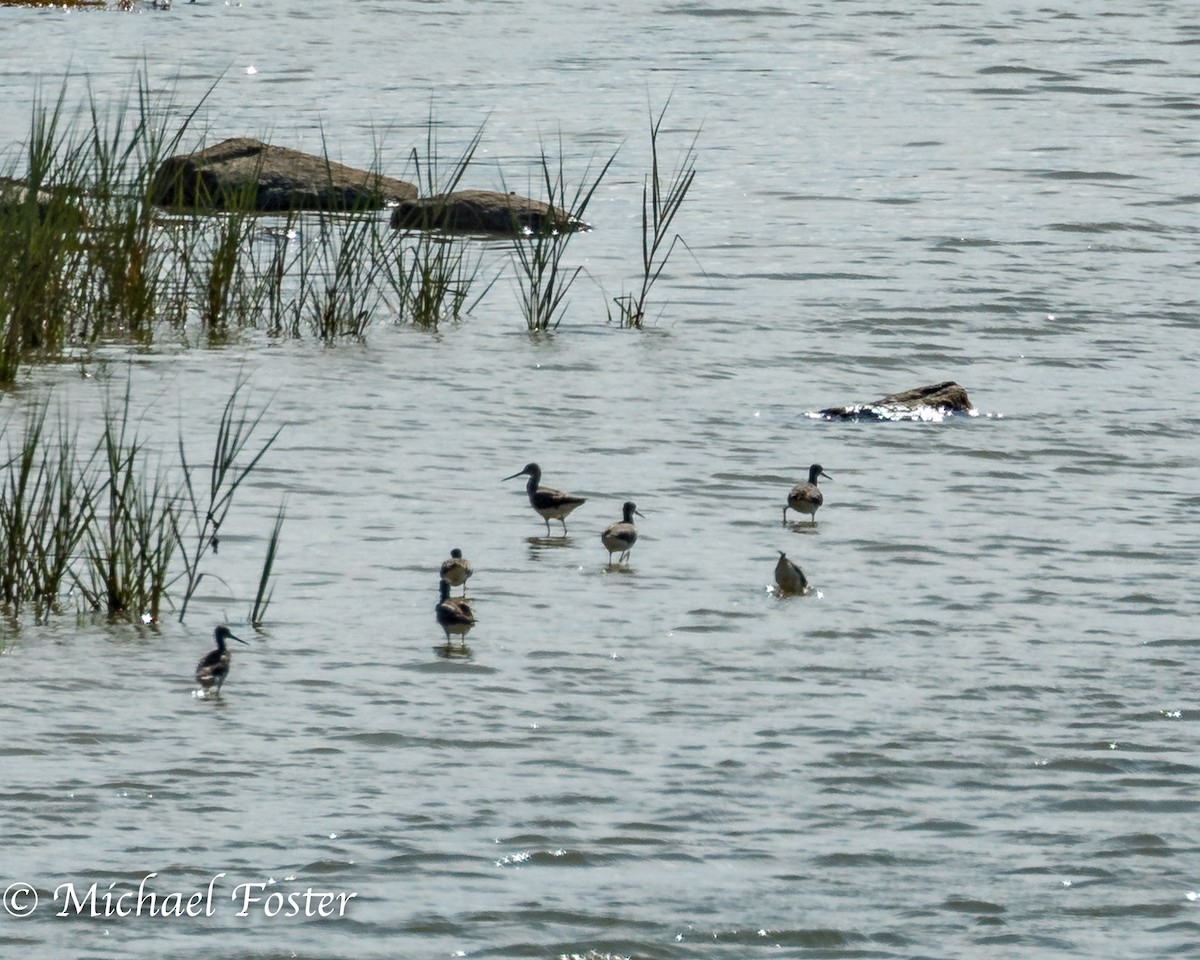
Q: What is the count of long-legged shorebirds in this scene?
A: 7